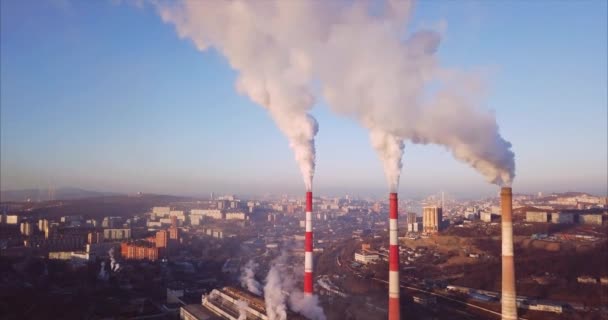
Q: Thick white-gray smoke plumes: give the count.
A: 3